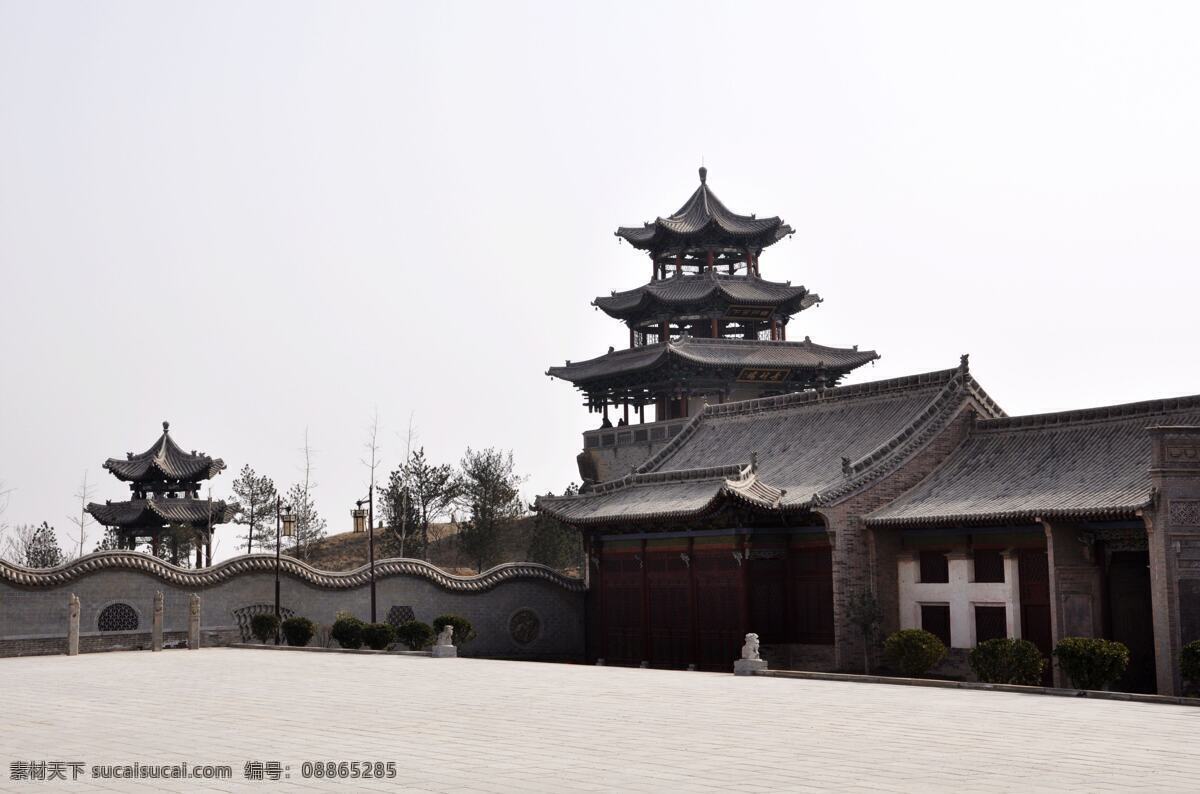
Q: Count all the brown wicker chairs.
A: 0